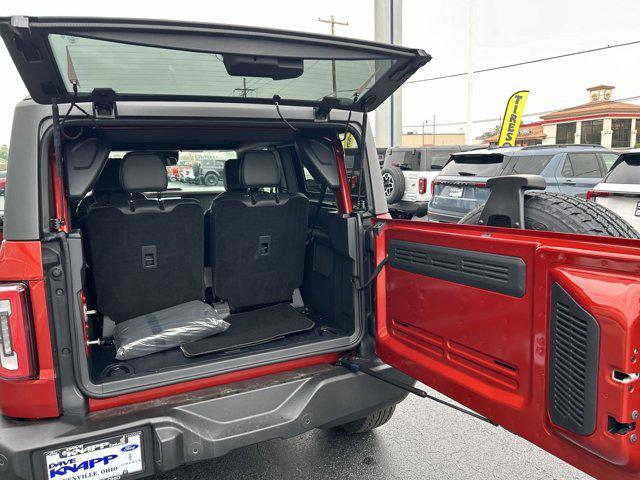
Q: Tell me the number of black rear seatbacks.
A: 2